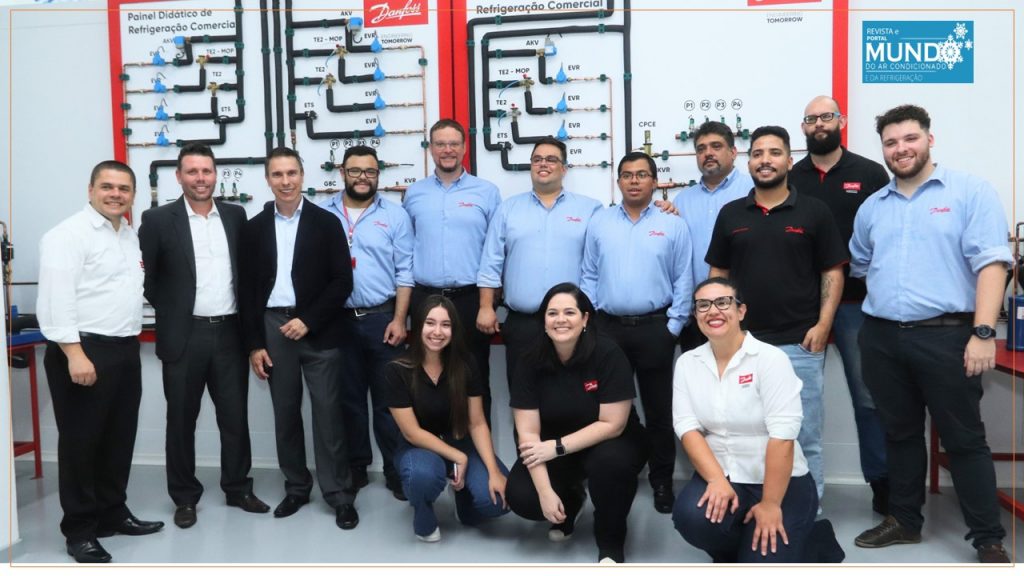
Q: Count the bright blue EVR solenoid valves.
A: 11